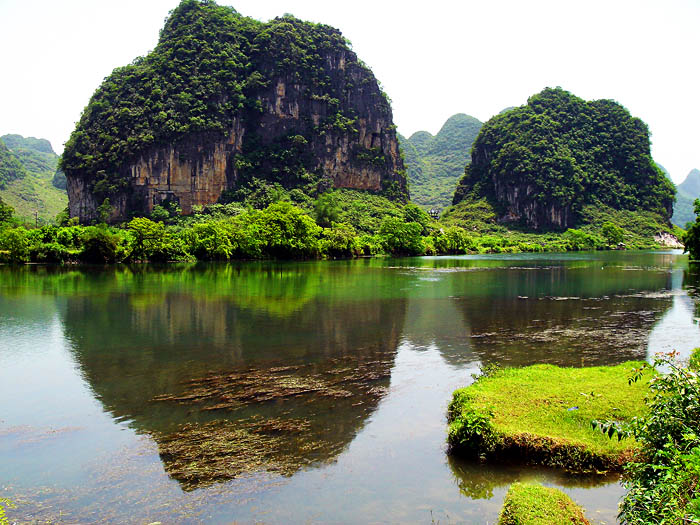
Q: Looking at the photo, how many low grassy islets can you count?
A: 2